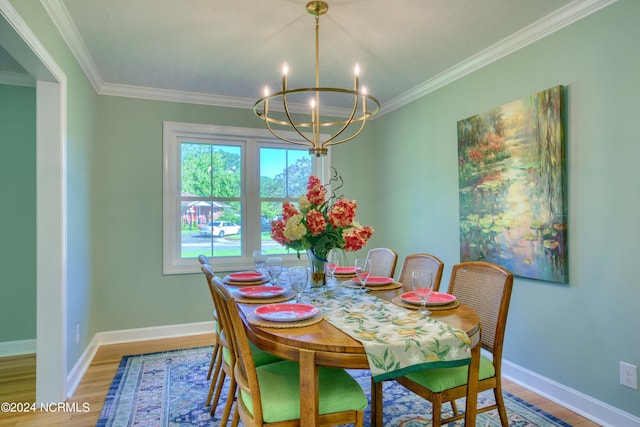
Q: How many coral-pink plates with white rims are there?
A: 6